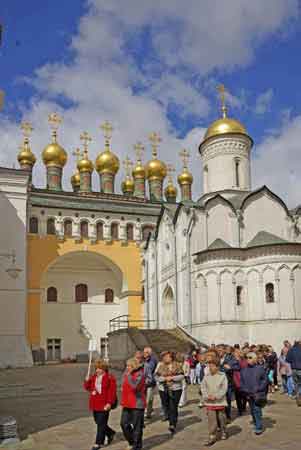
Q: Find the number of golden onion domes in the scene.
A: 11